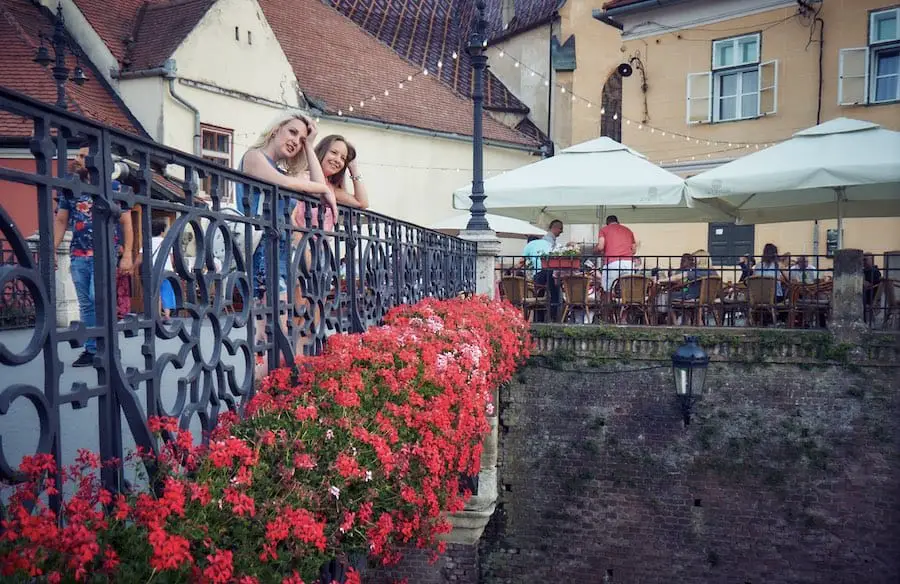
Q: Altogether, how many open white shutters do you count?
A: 3